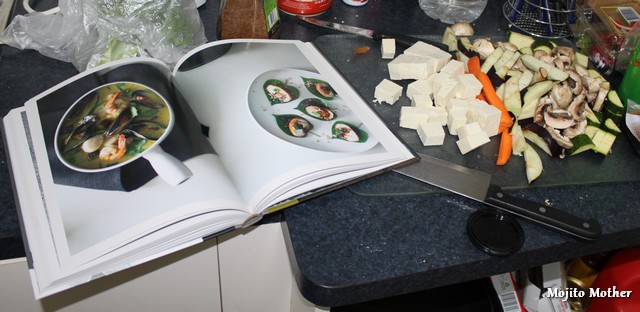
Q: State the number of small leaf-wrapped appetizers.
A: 5